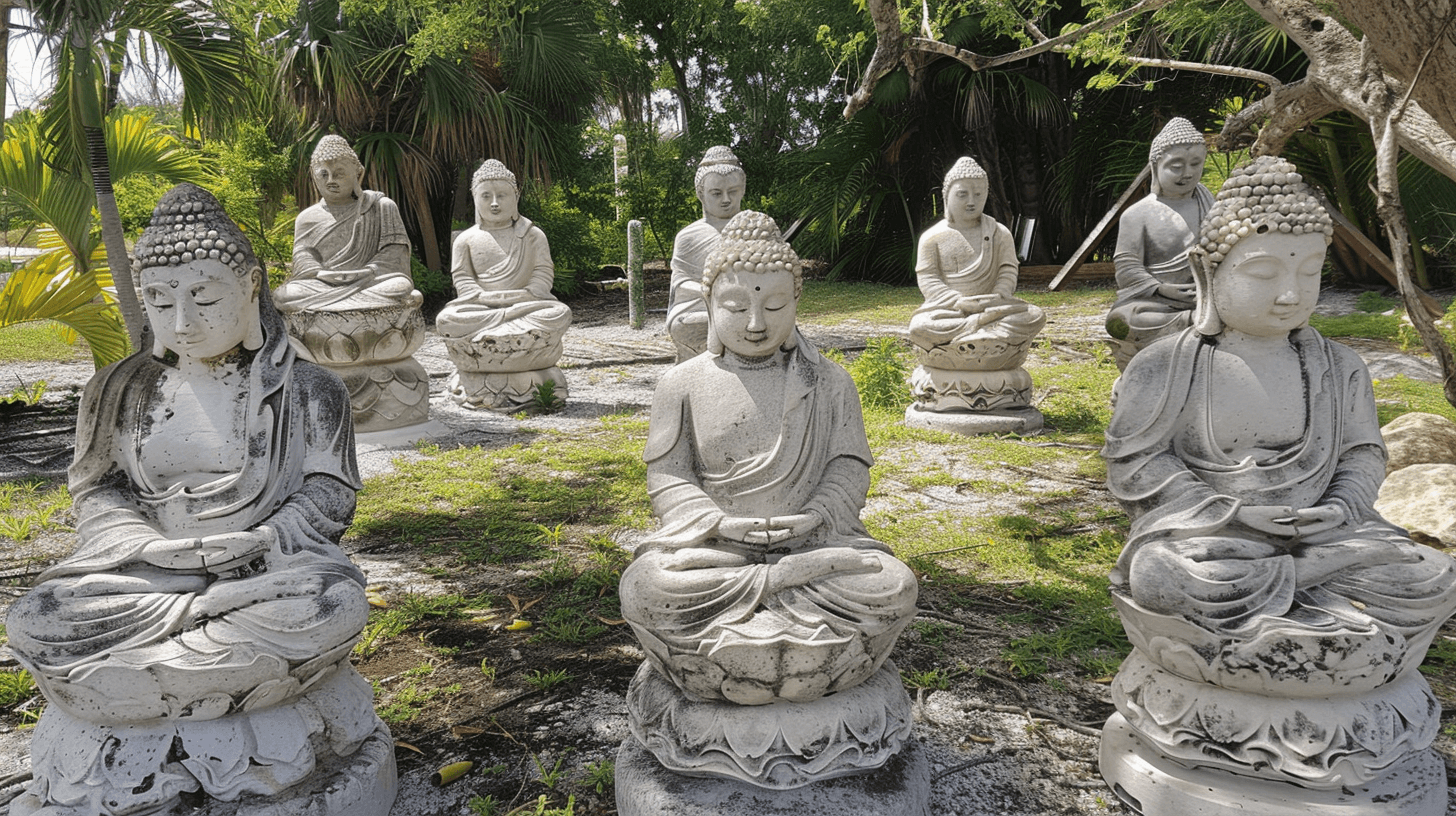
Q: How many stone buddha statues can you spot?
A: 8